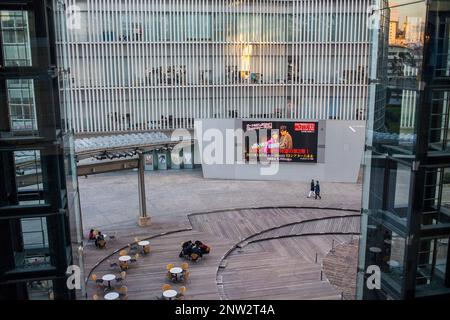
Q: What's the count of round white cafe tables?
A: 6